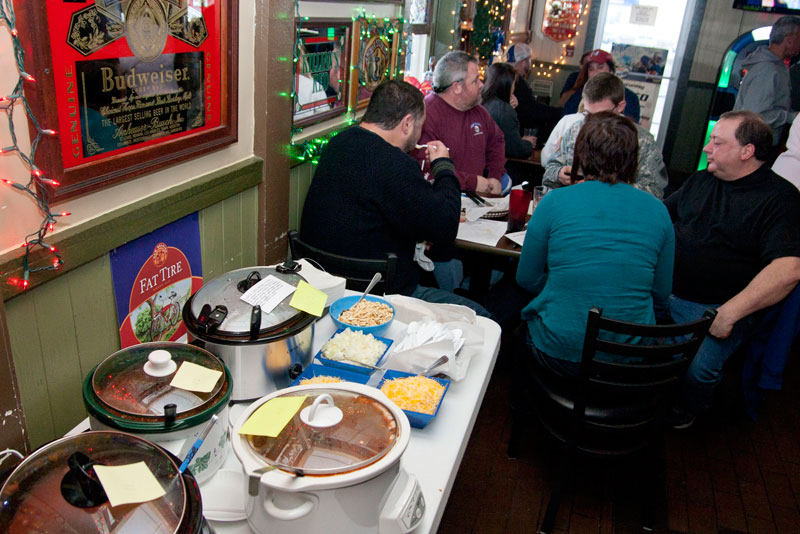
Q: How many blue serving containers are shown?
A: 4